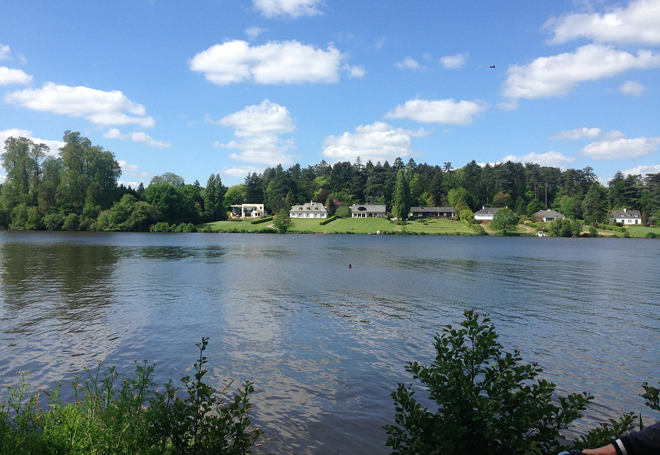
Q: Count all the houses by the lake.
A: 7